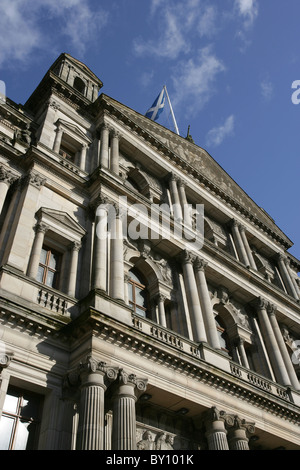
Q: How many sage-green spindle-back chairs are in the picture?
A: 0